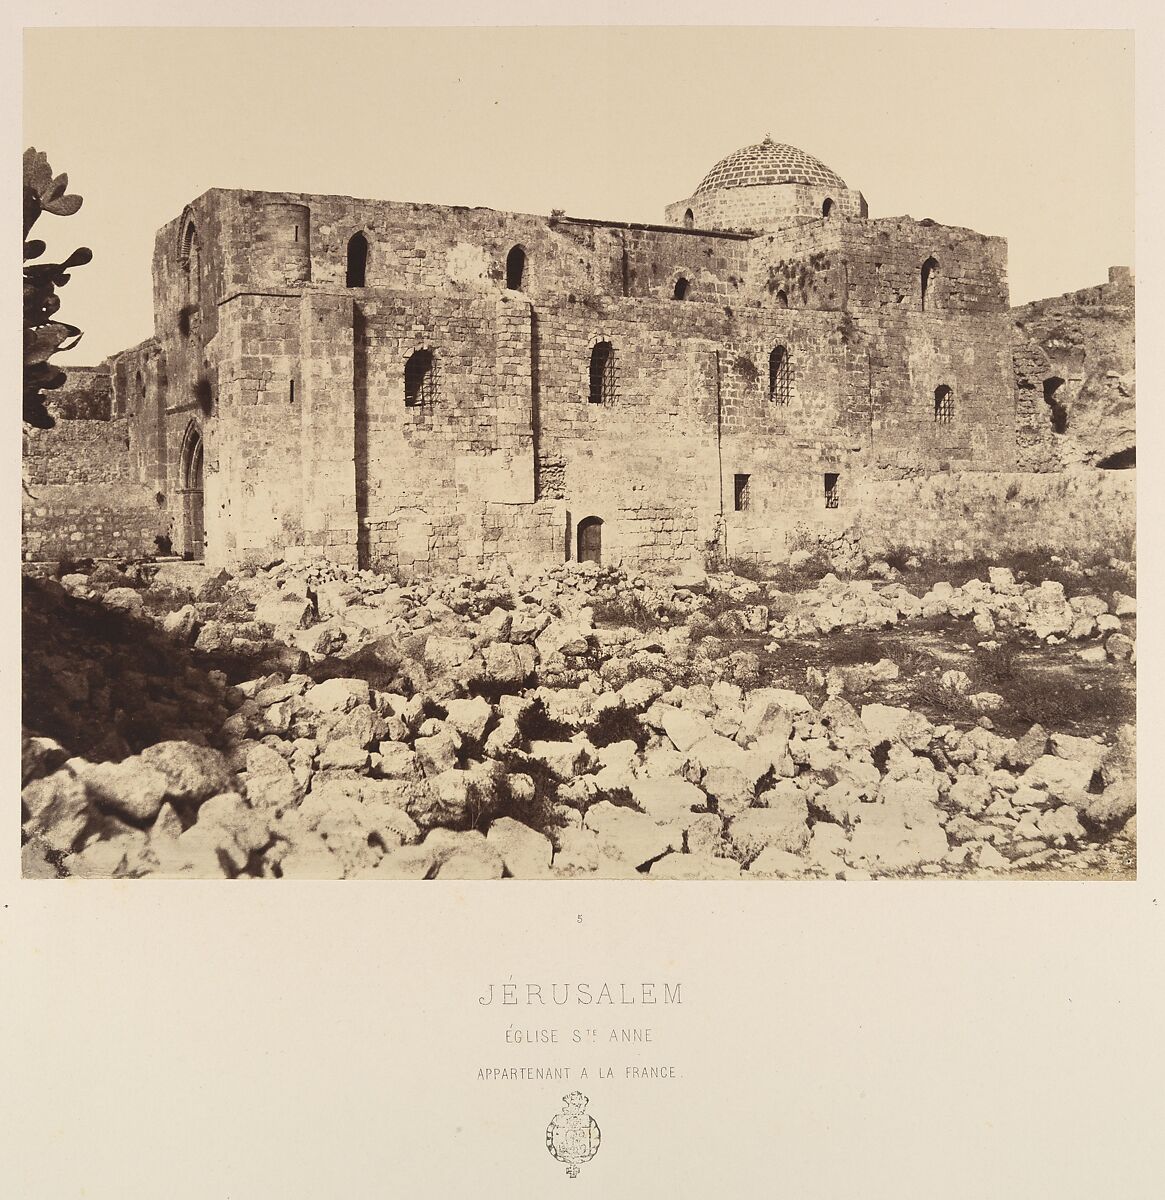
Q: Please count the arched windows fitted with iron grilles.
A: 4